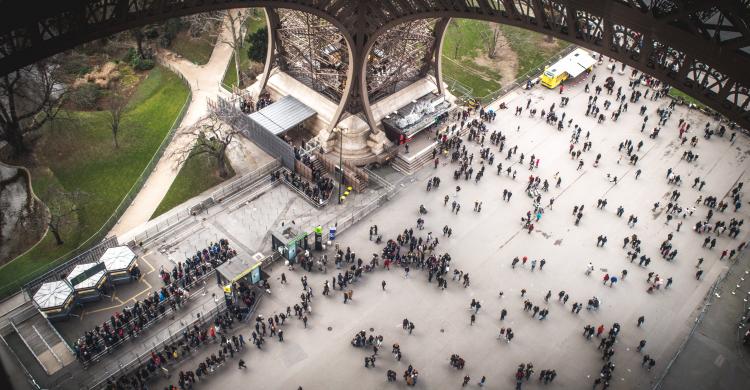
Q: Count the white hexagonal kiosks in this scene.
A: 3